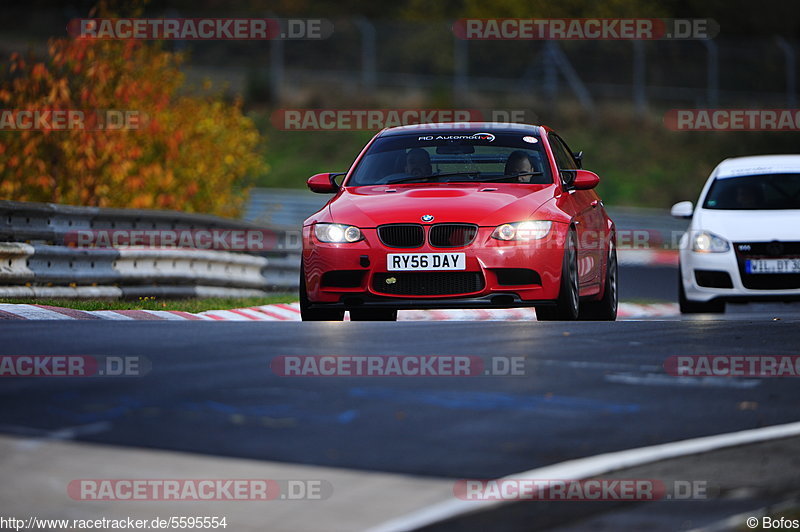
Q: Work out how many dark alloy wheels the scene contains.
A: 2